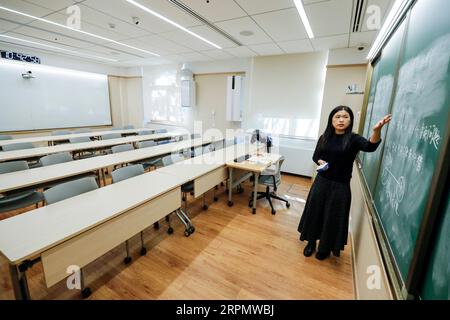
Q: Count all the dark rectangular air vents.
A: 2